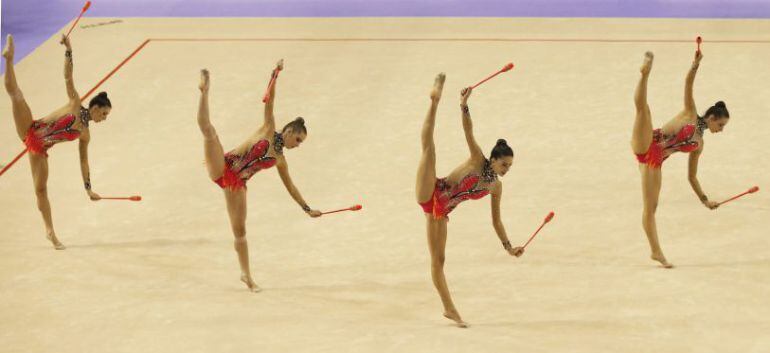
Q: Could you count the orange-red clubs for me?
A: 8